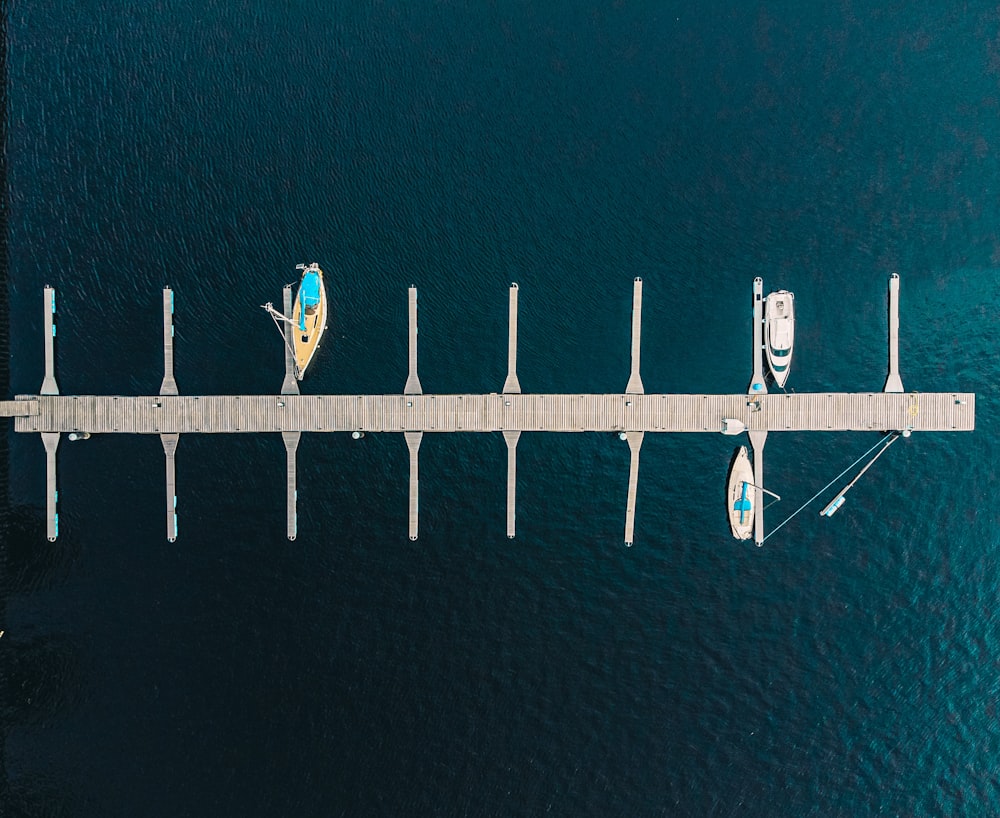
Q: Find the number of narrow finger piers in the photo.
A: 15